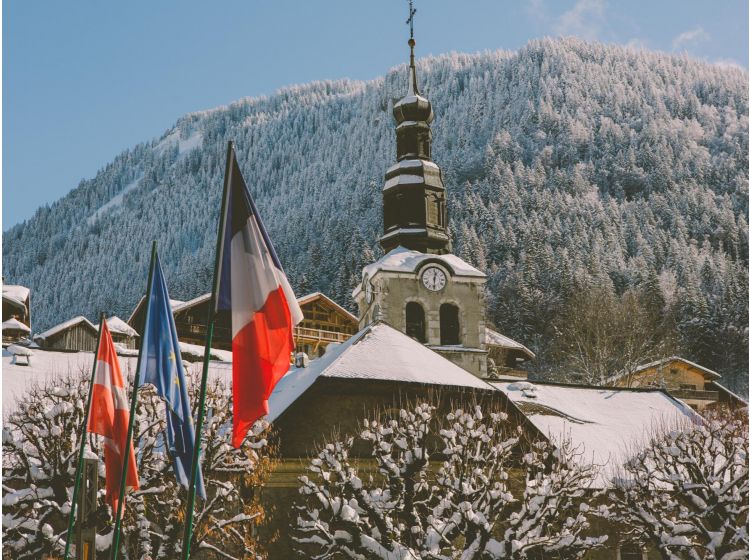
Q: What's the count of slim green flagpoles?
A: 3